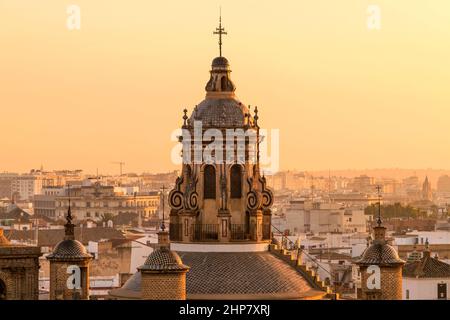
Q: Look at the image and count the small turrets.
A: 3